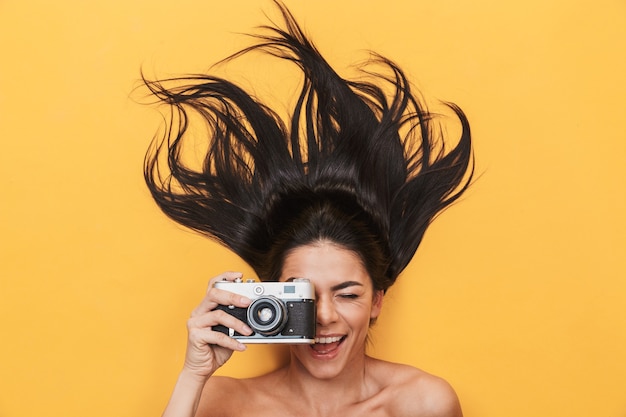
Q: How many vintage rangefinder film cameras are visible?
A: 1